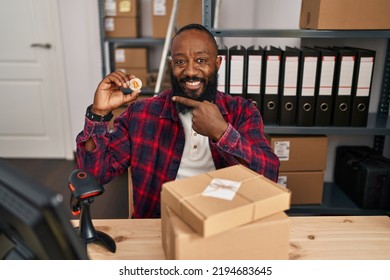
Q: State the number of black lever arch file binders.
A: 9